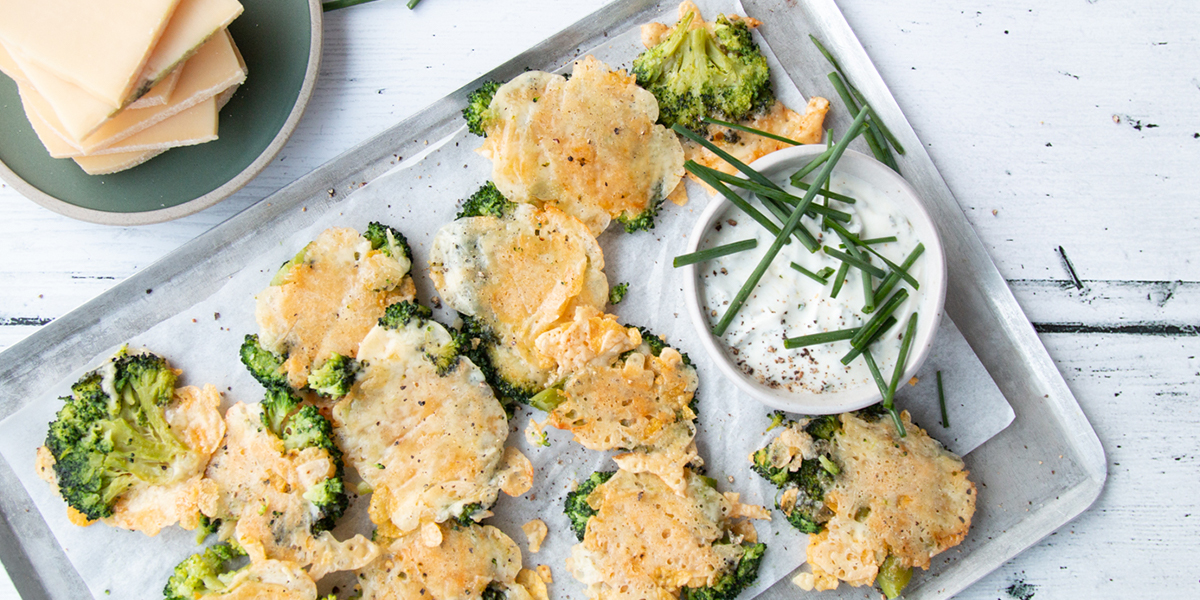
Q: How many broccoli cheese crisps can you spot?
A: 12